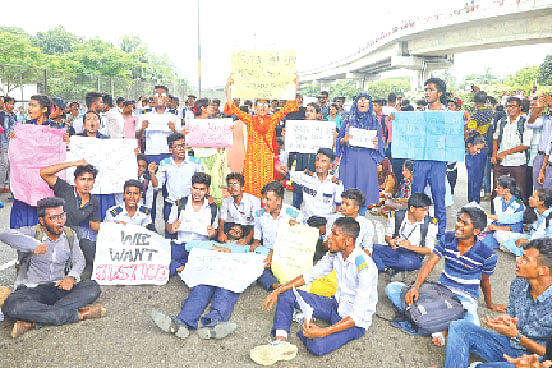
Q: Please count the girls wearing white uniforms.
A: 2